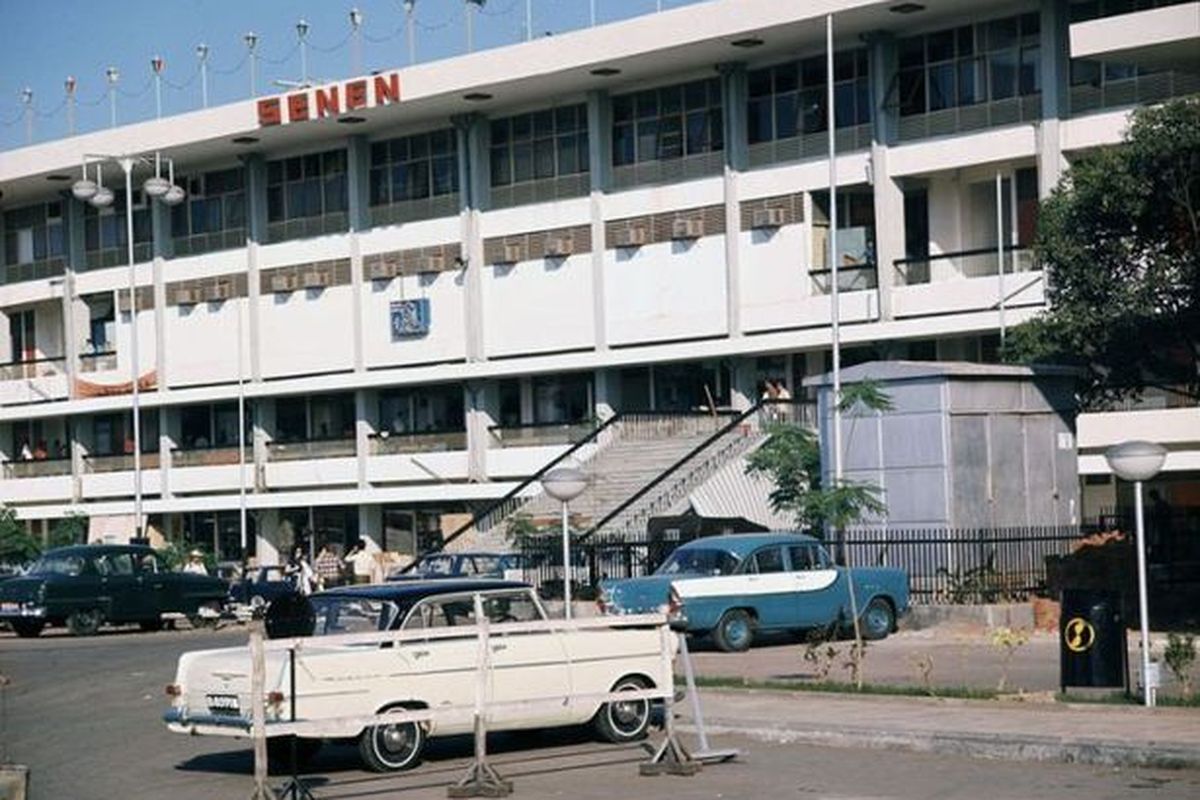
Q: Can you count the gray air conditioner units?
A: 12